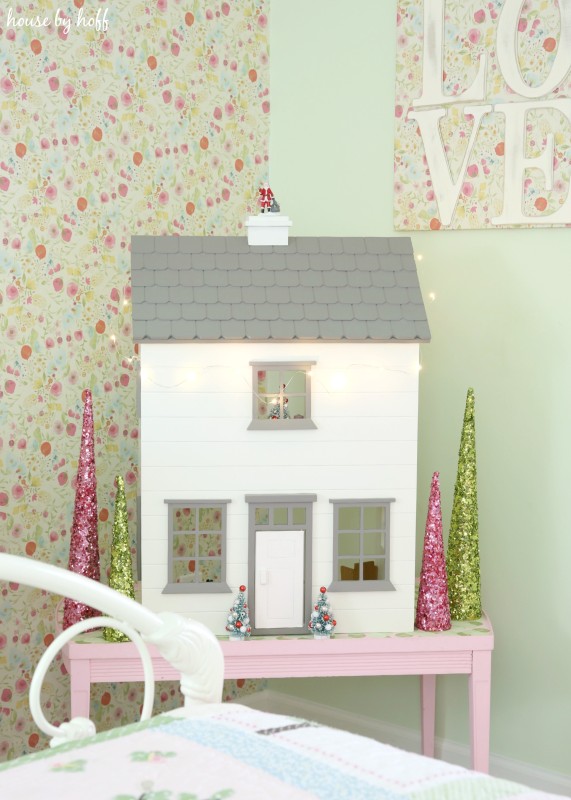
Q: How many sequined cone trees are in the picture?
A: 4